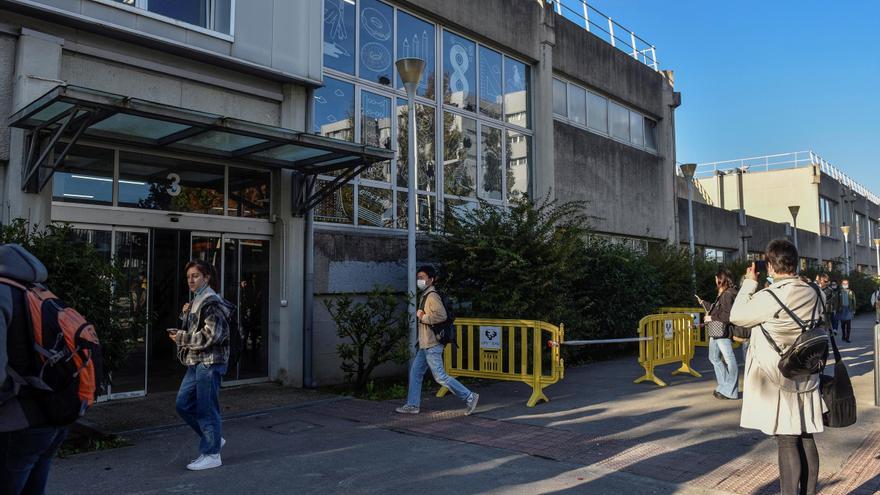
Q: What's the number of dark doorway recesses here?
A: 1